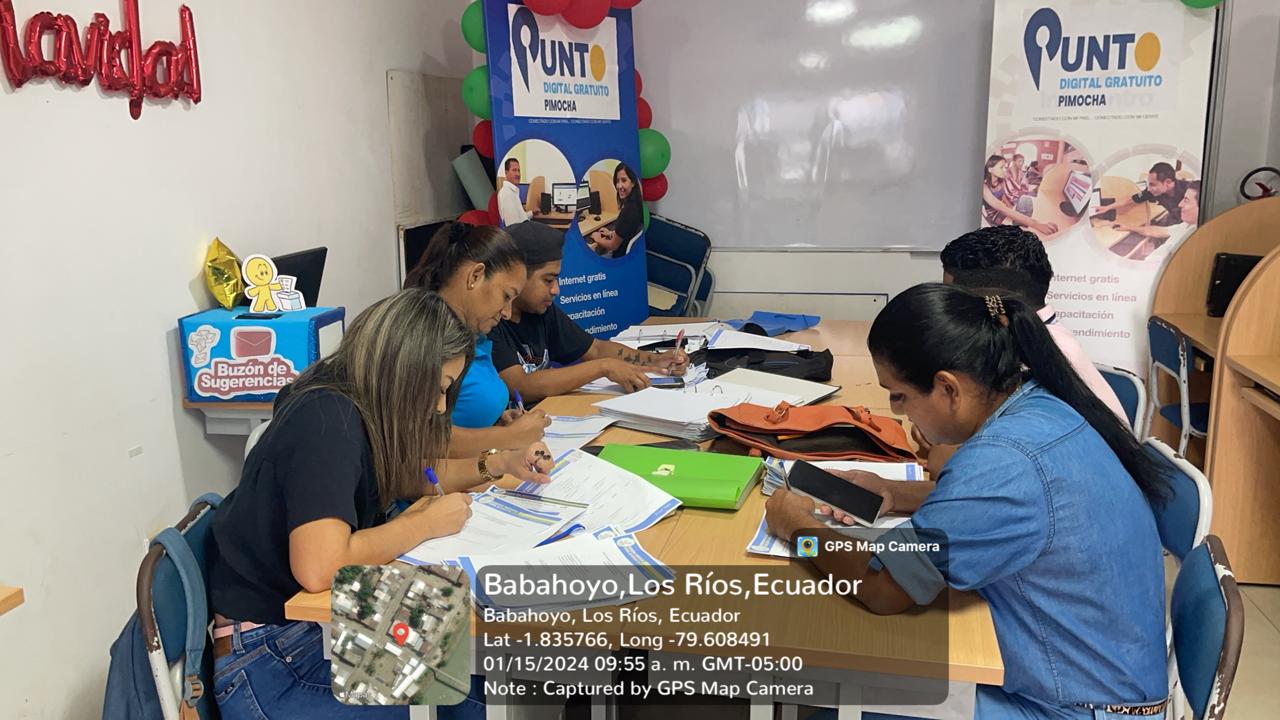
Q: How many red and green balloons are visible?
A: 14